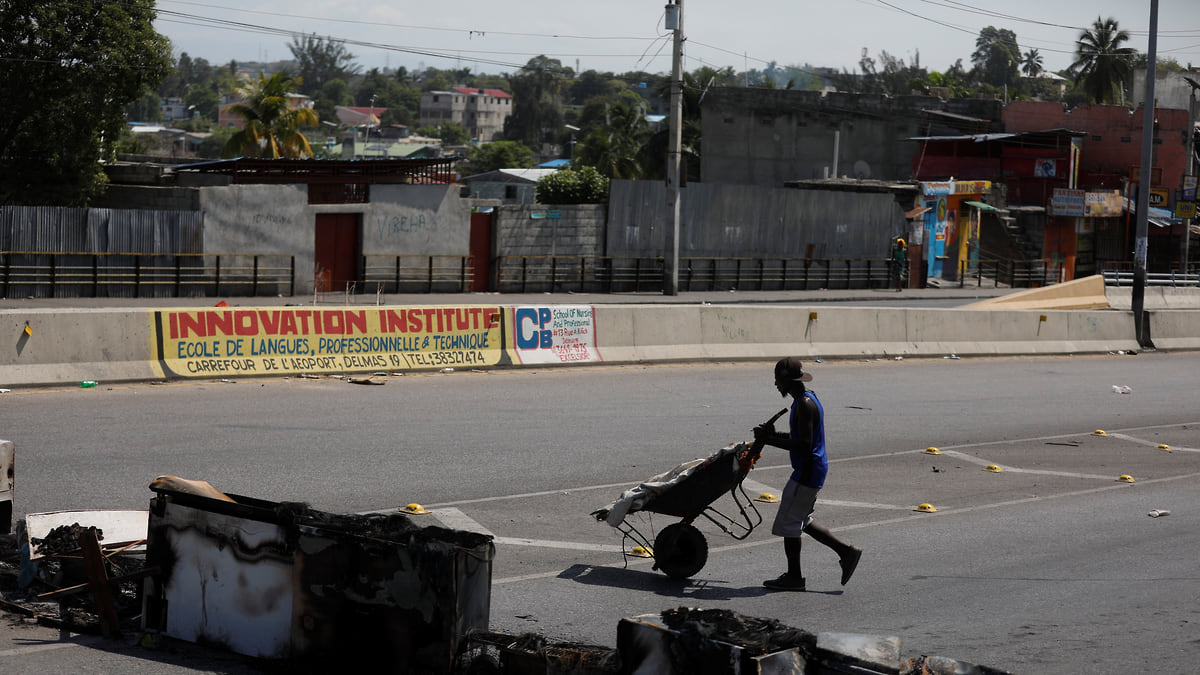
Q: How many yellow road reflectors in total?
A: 9